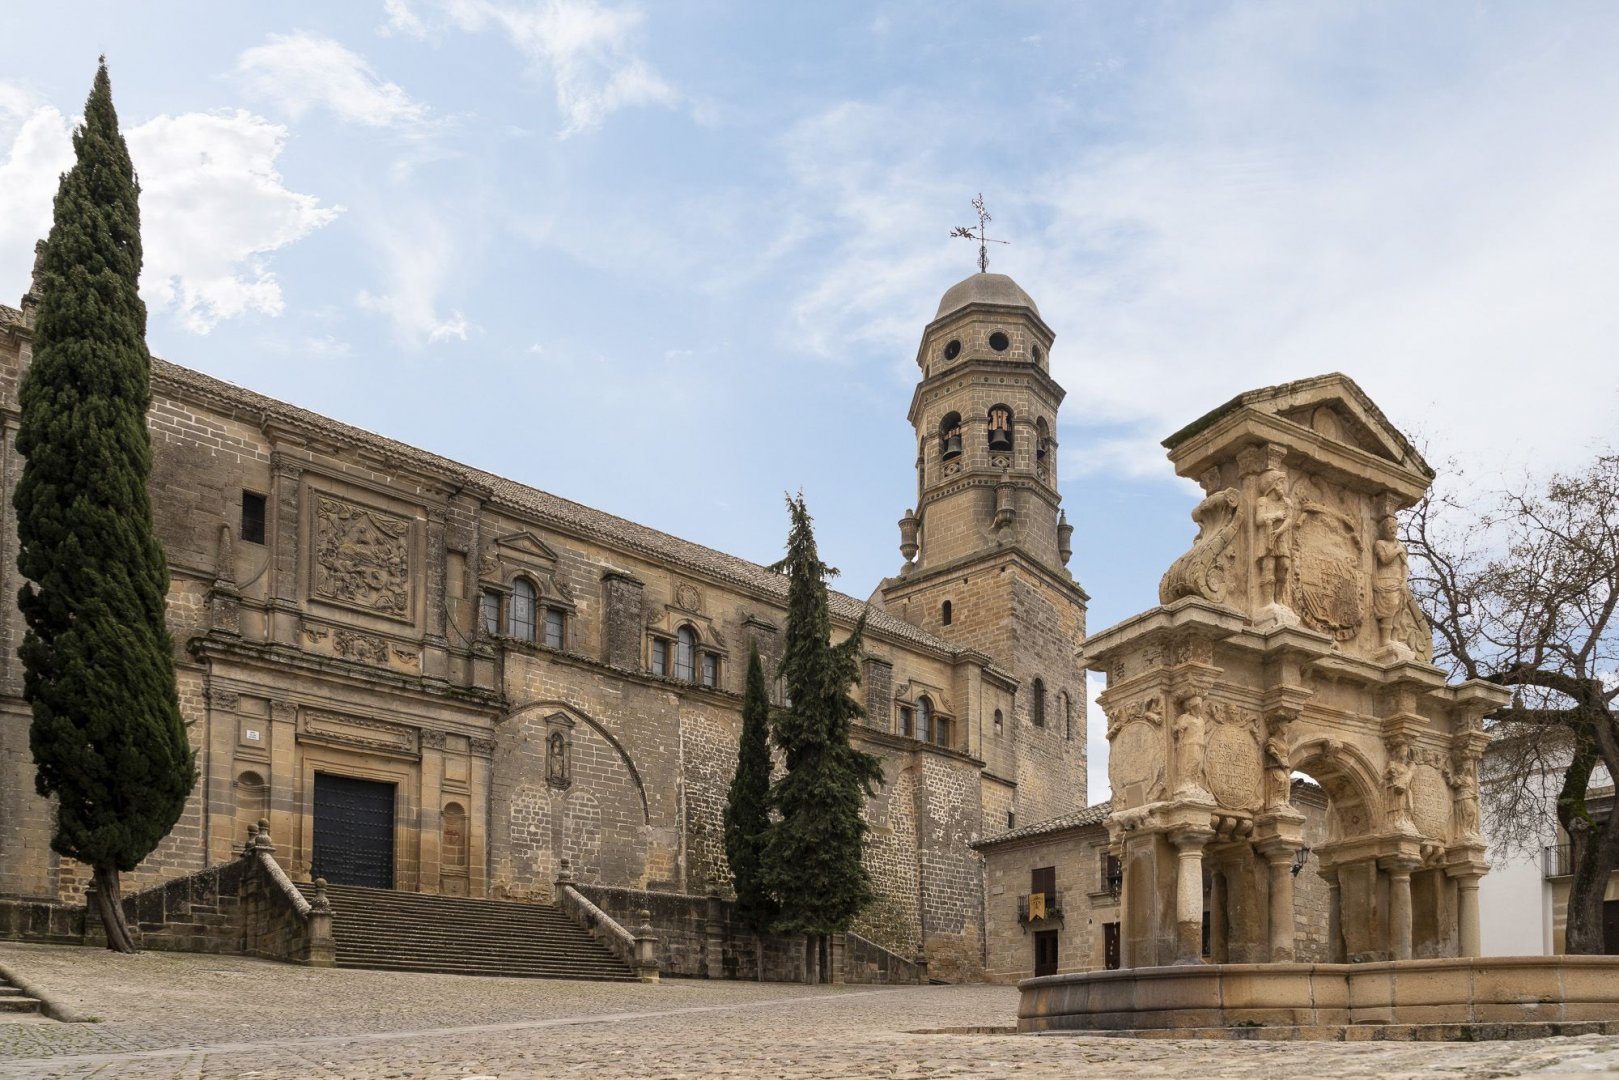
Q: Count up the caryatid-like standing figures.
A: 6